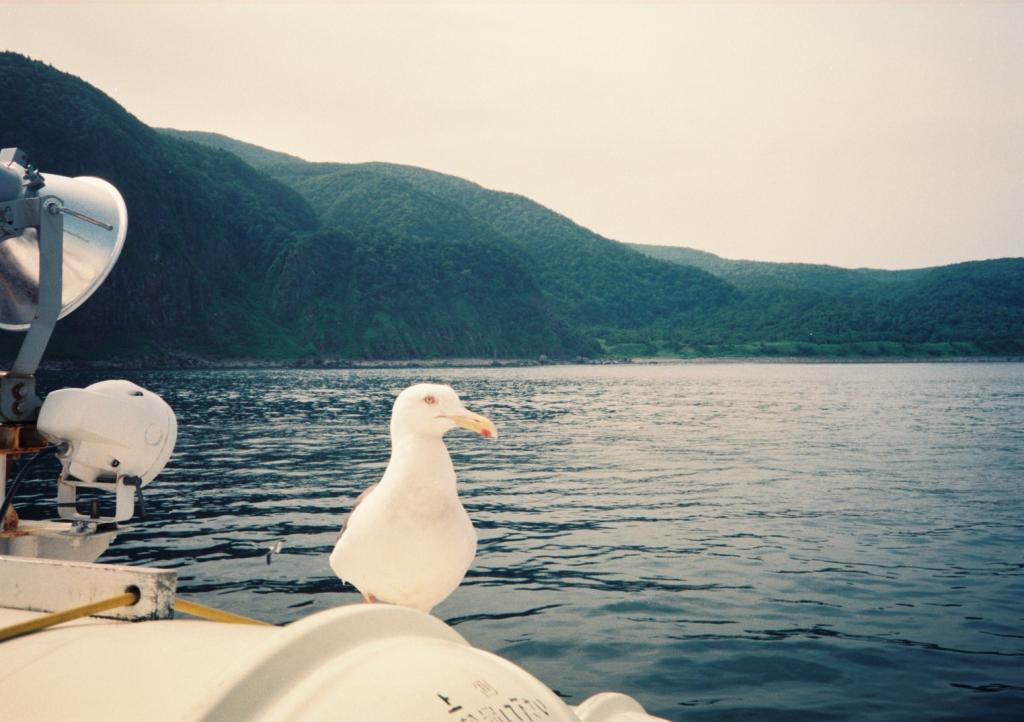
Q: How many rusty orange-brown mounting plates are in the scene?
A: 1